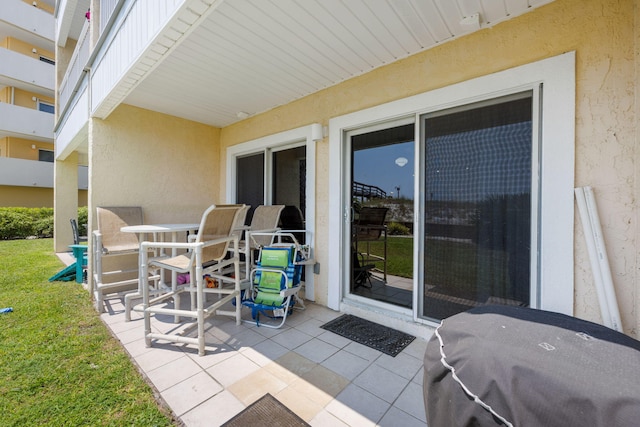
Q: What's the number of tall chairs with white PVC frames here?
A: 4